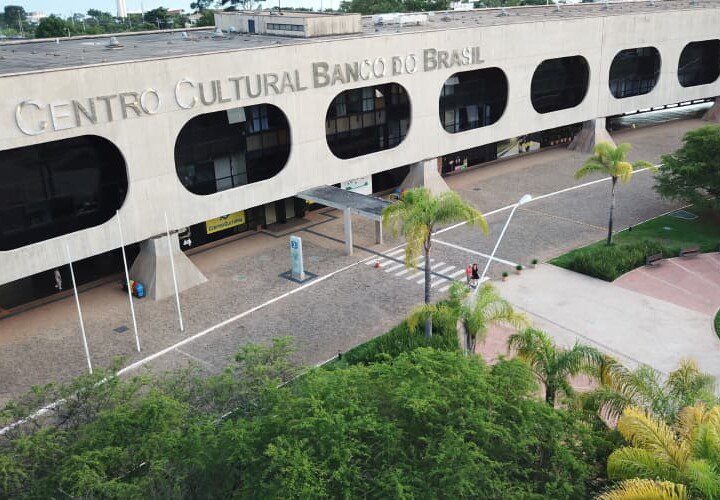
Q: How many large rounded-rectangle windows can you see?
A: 7